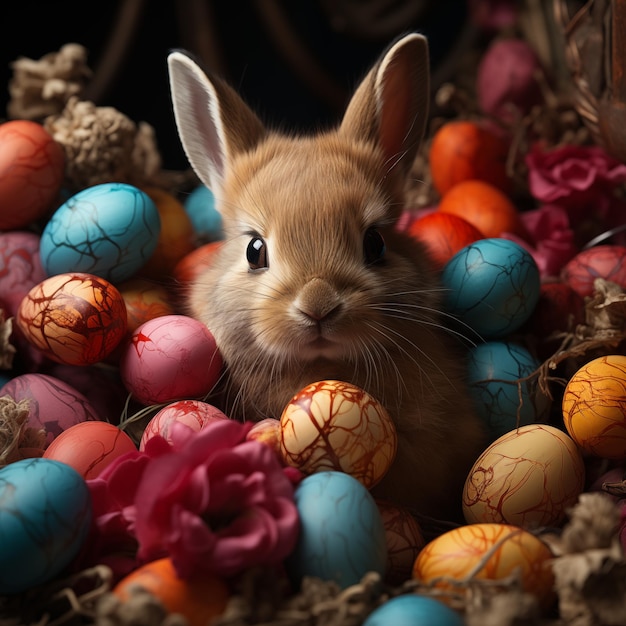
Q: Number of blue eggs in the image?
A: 7